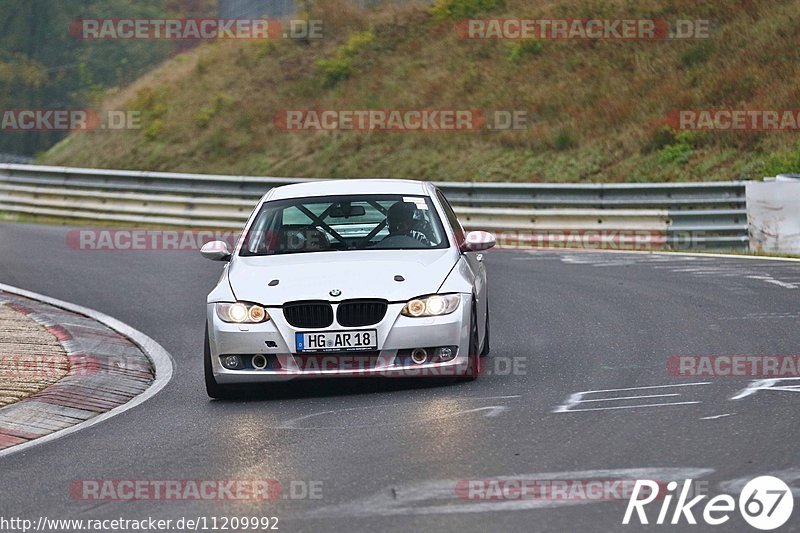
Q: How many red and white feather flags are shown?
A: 0